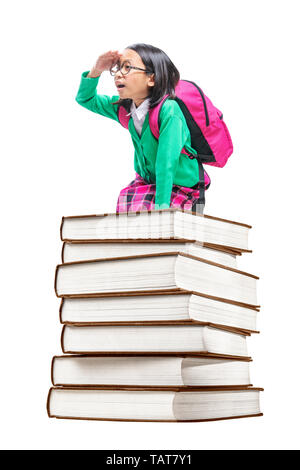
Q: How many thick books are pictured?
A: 7